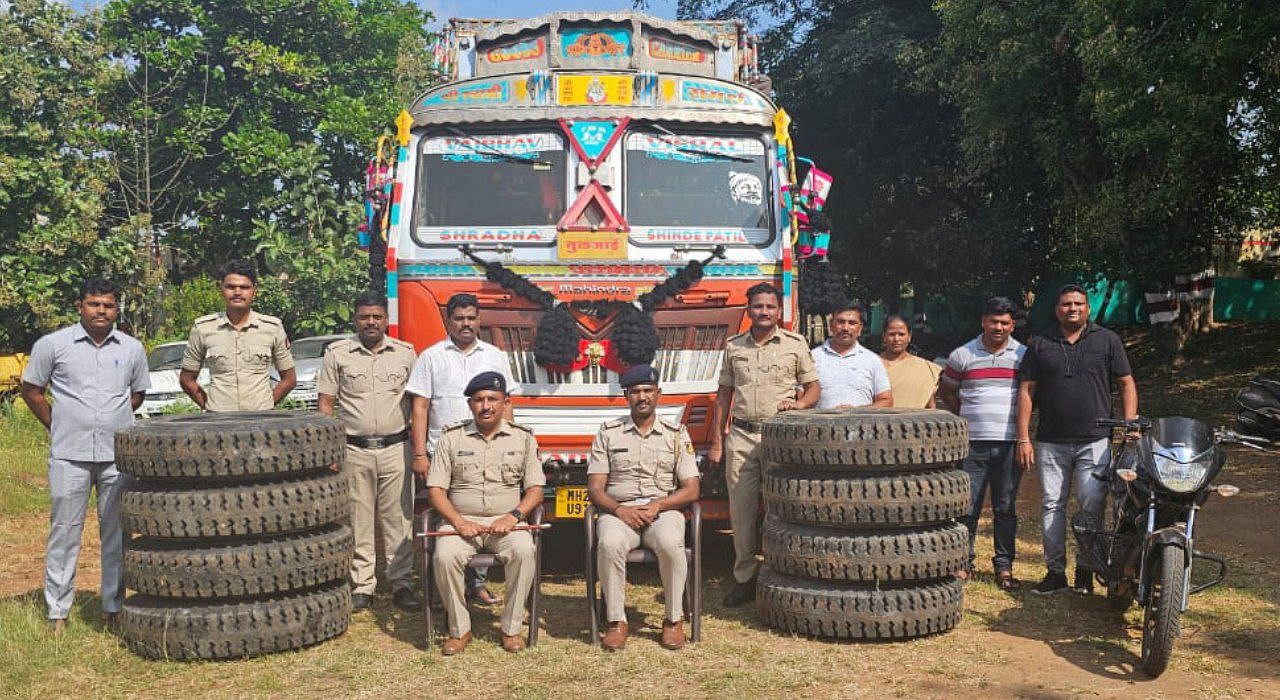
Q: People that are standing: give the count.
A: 9